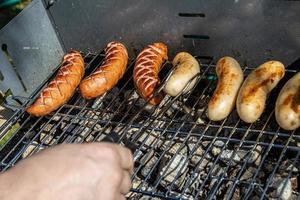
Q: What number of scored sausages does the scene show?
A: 3